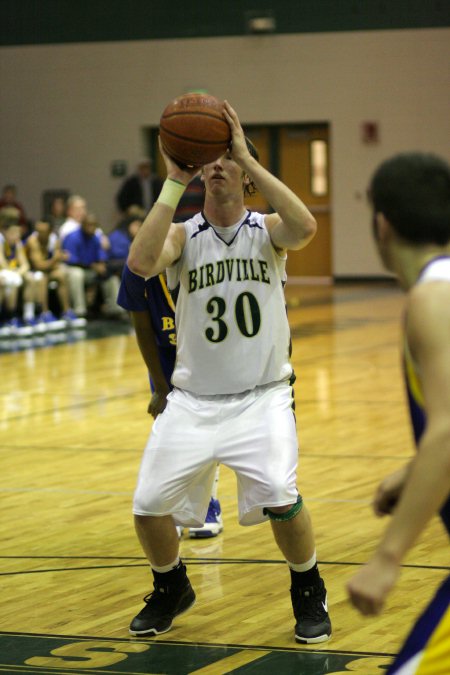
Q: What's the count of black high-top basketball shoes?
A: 2